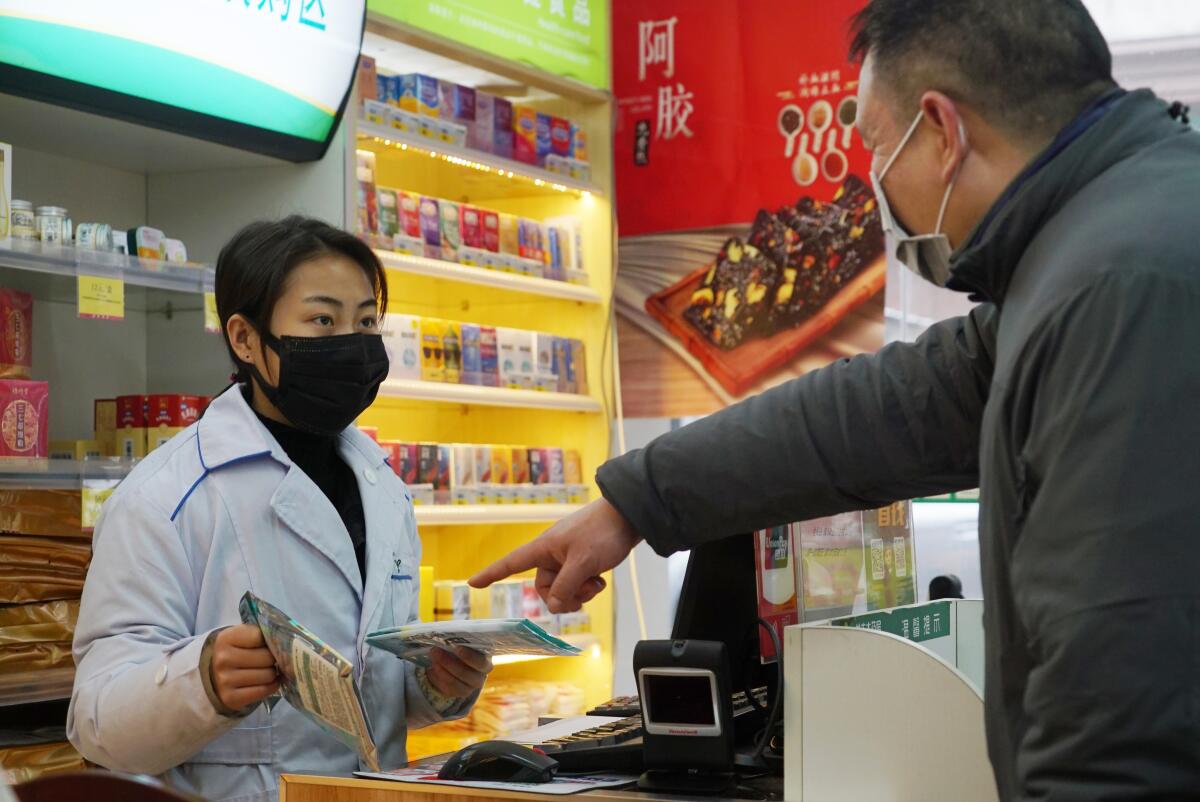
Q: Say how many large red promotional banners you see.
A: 1